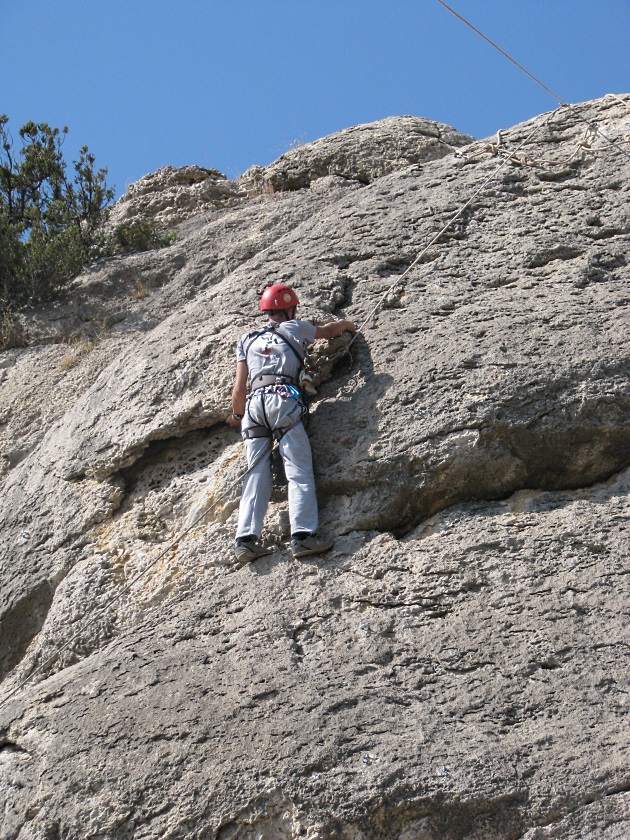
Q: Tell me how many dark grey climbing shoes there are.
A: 2